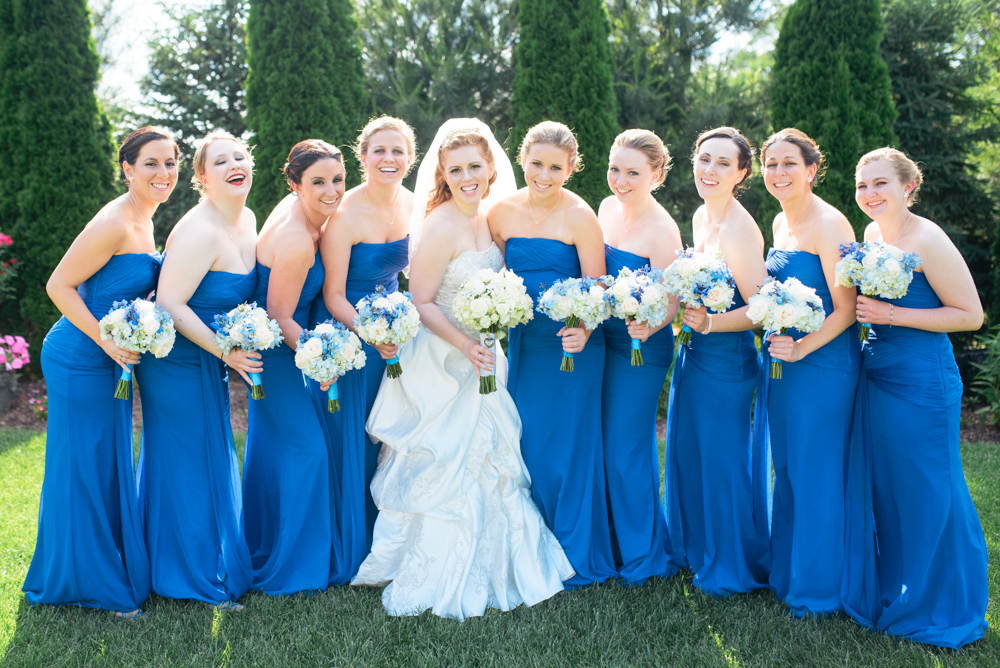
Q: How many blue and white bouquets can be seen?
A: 9